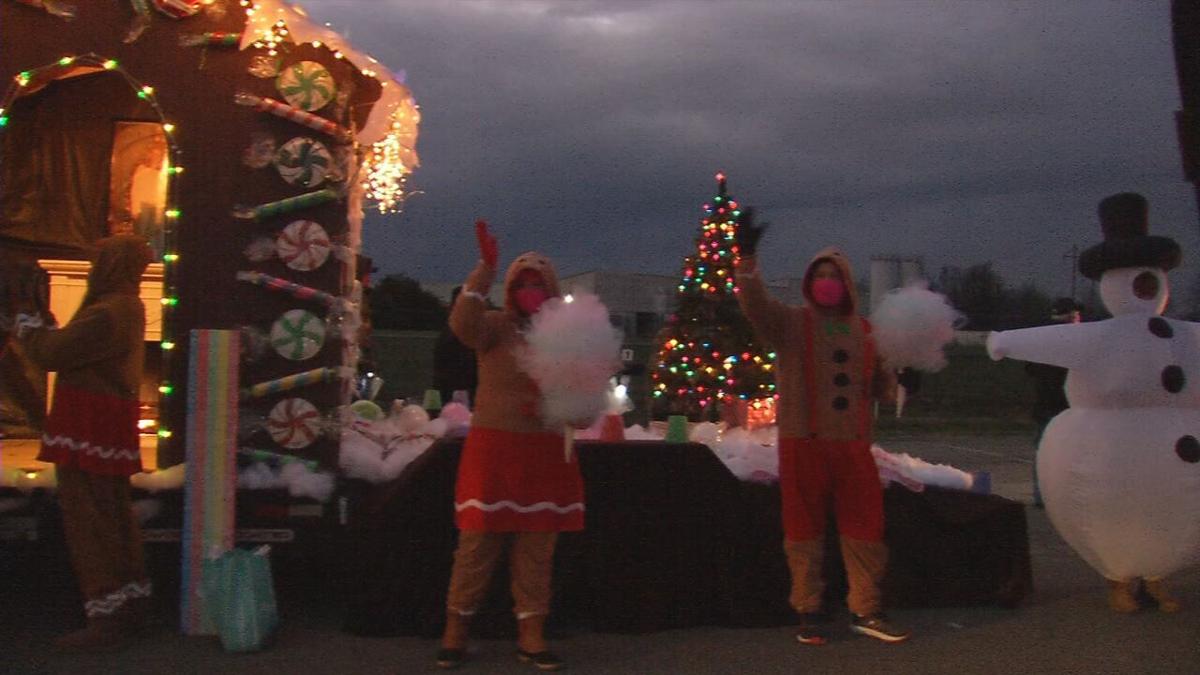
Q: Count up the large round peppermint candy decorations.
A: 5